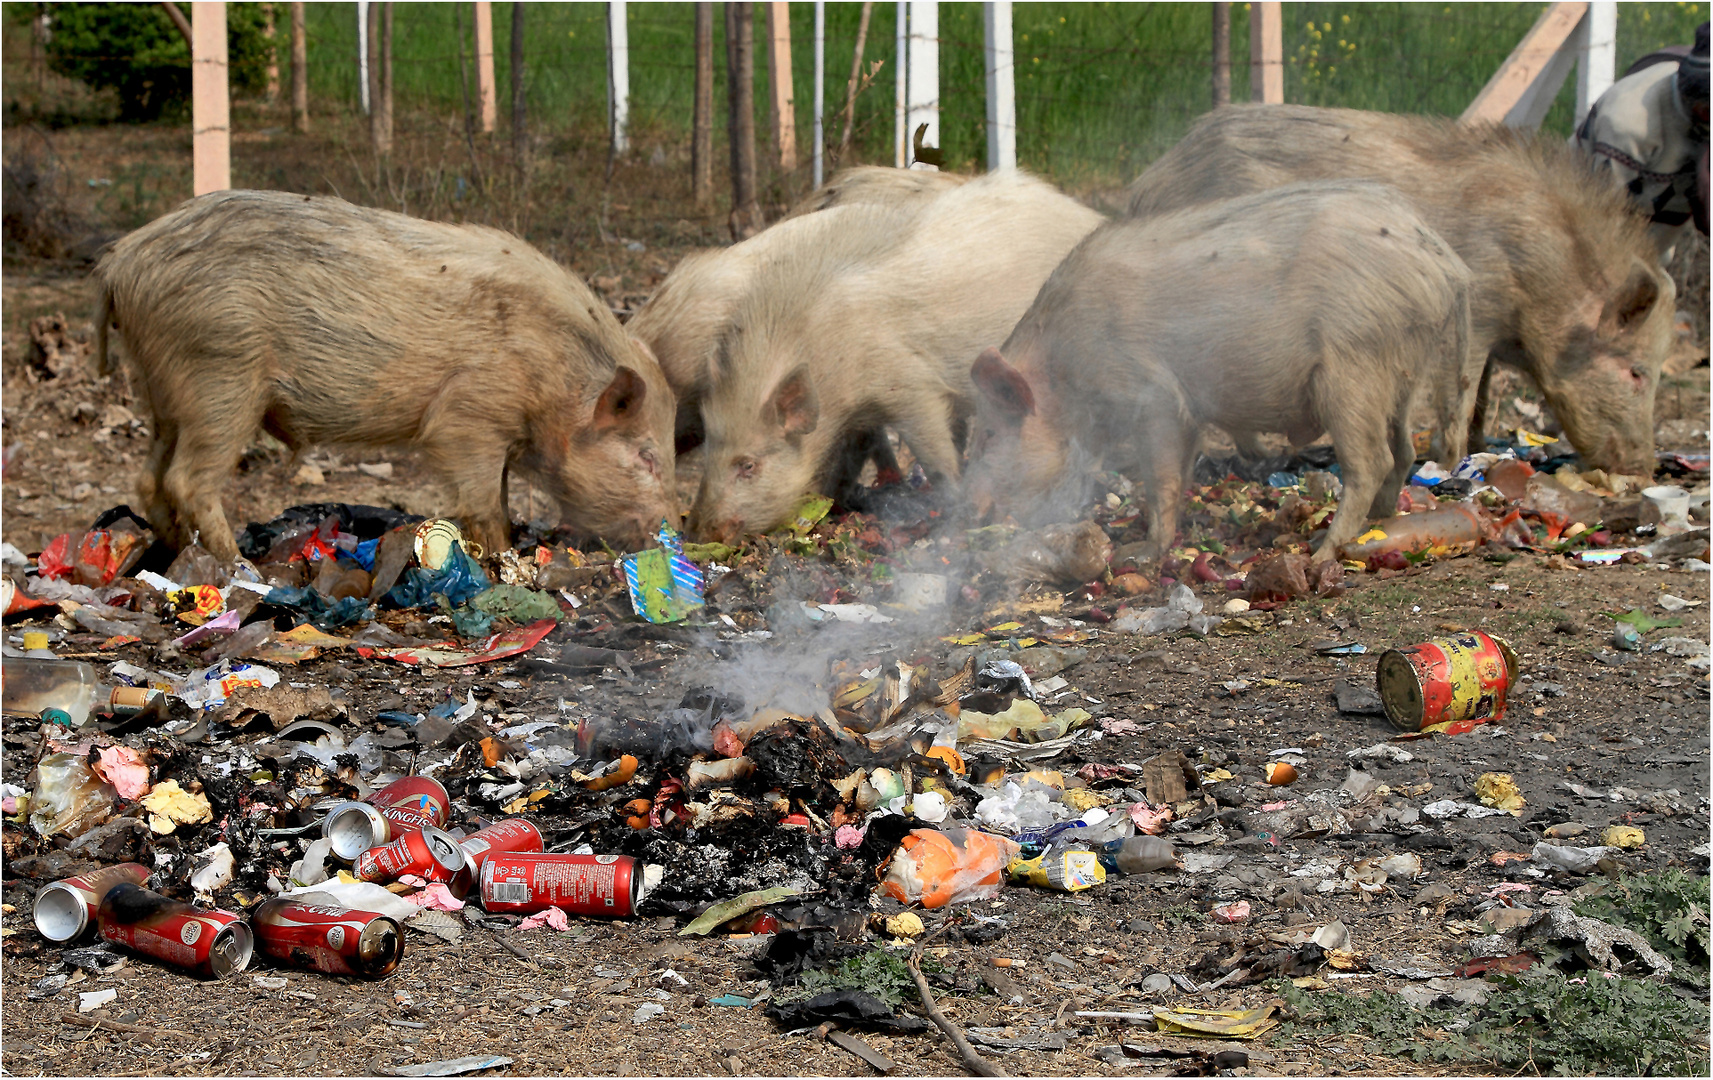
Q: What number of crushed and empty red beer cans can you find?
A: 7